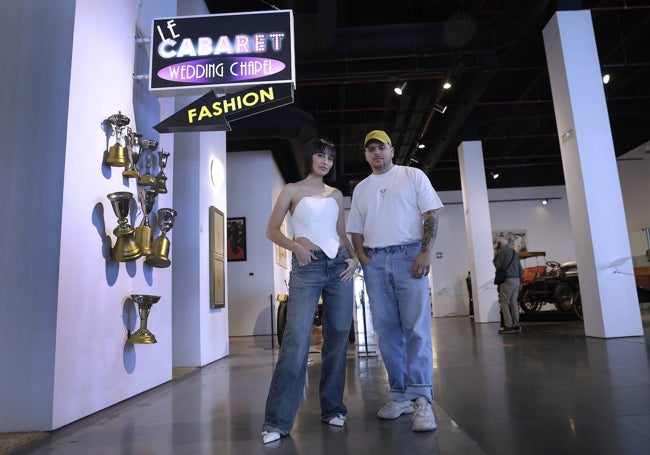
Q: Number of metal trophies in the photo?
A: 8